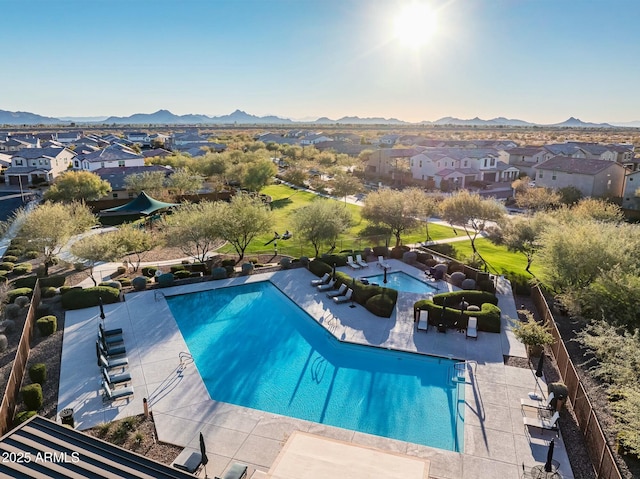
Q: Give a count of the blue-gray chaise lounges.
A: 8